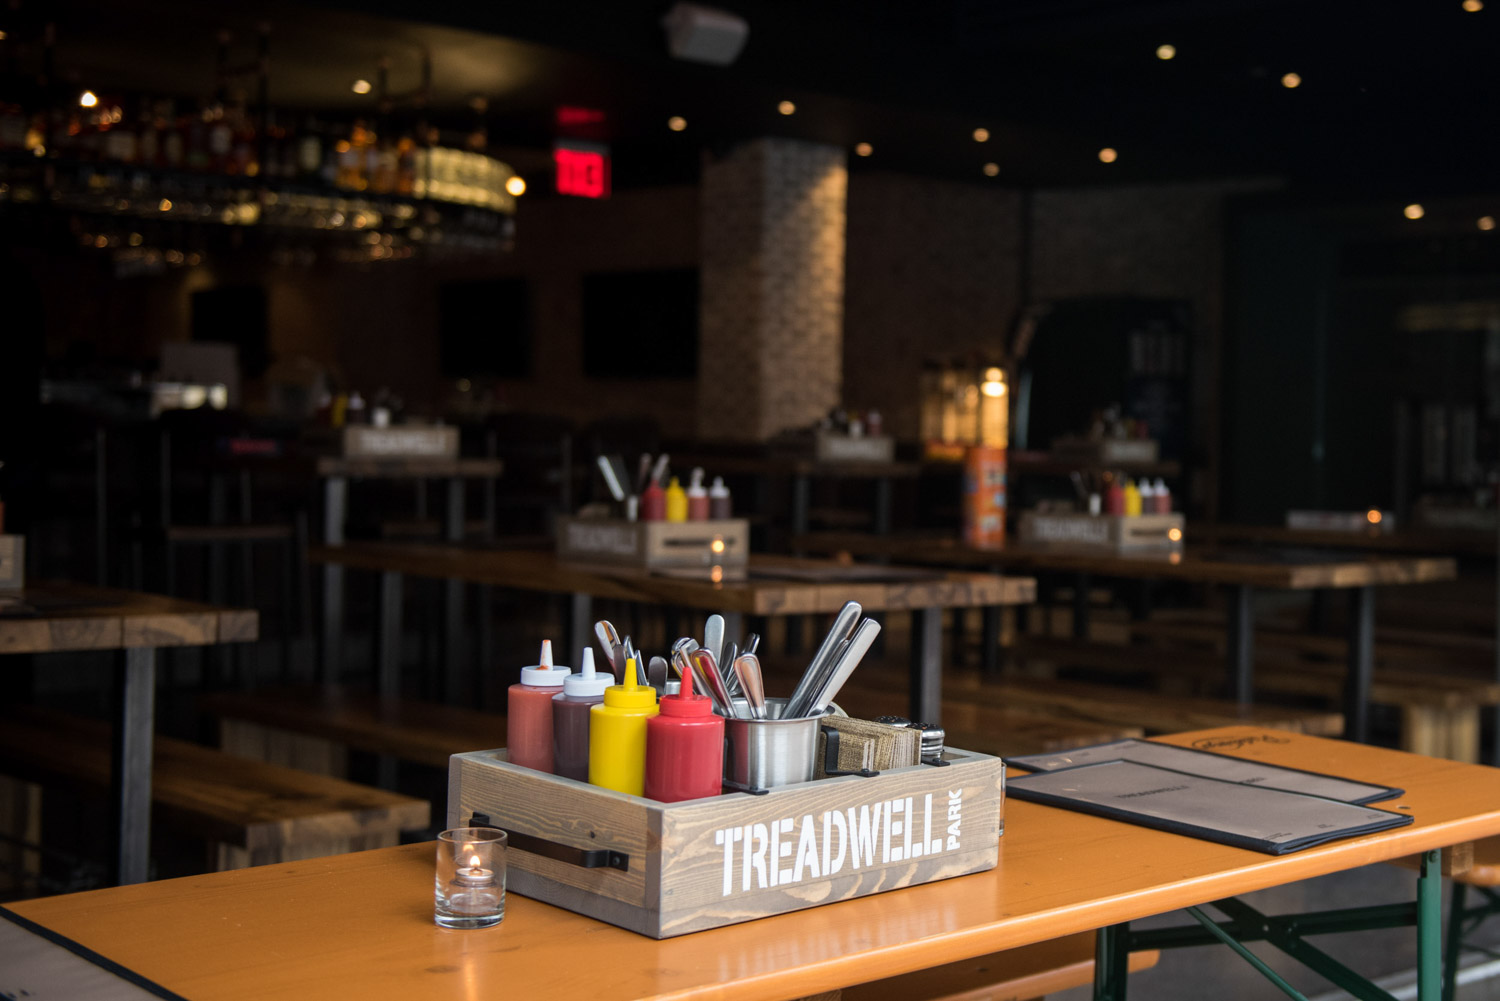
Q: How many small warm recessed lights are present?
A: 11